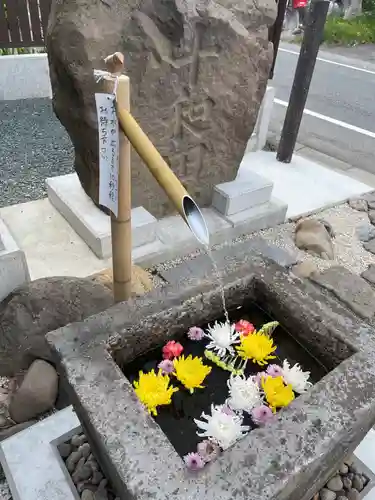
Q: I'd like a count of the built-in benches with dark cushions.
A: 0